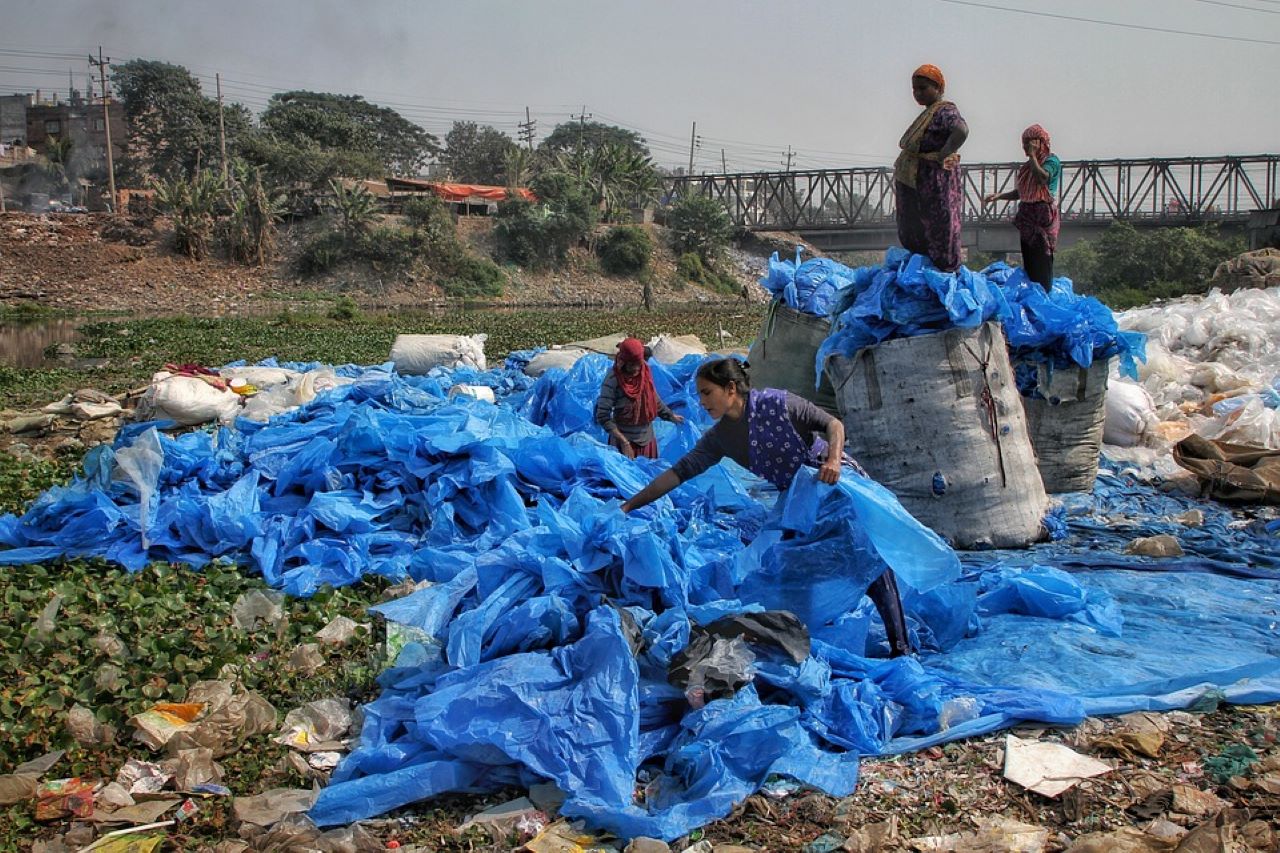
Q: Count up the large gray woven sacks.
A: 3